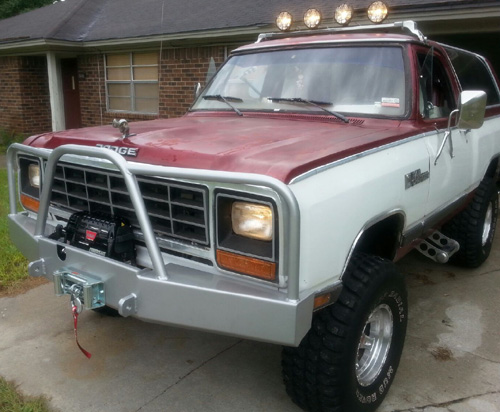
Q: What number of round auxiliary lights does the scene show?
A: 4